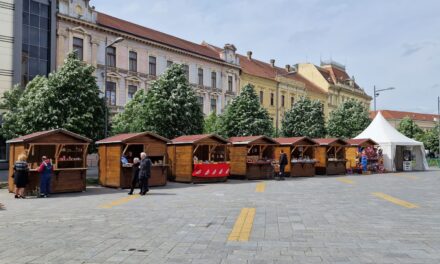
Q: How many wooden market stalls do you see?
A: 7